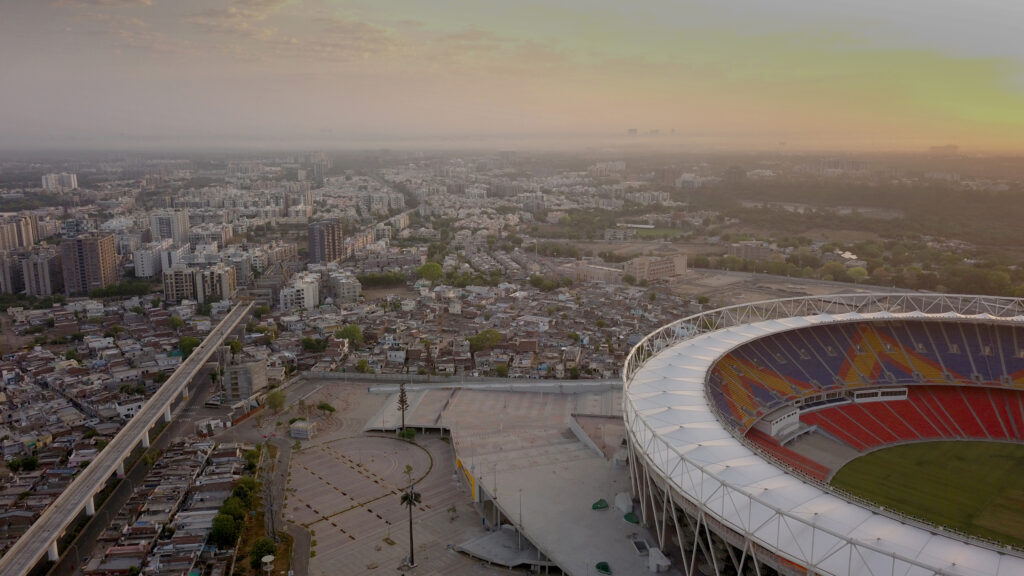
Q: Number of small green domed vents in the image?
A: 3